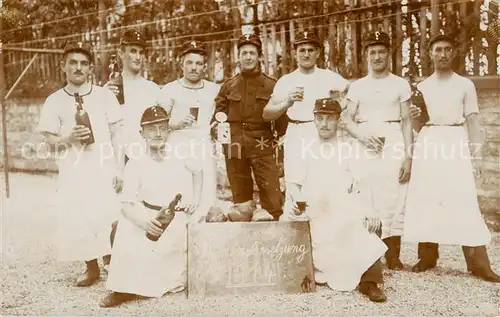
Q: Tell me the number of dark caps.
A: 9